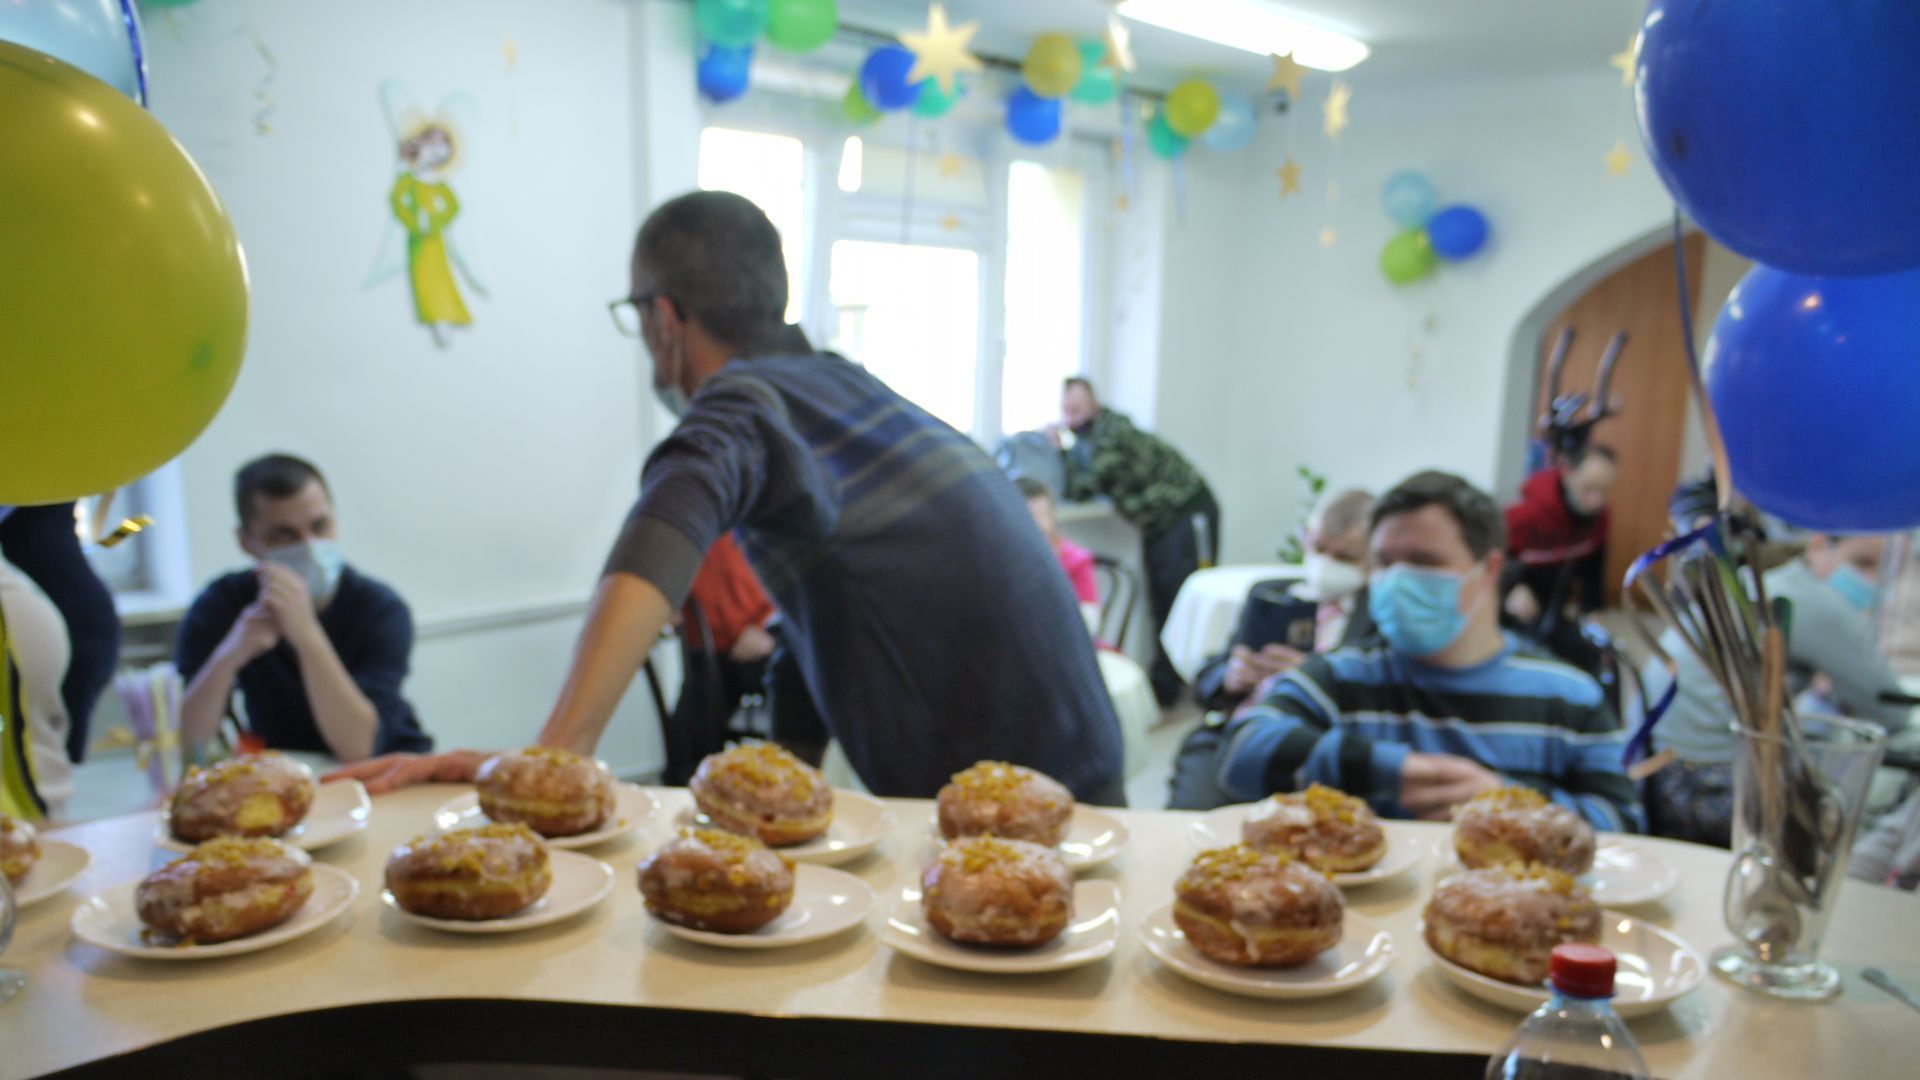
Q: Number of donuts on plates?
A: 13